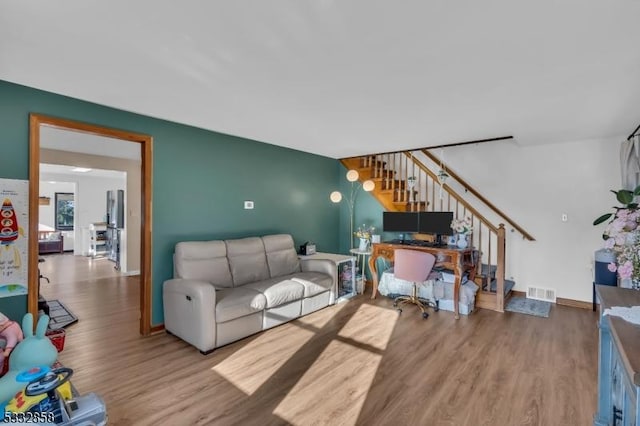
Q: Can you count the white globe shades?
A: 3